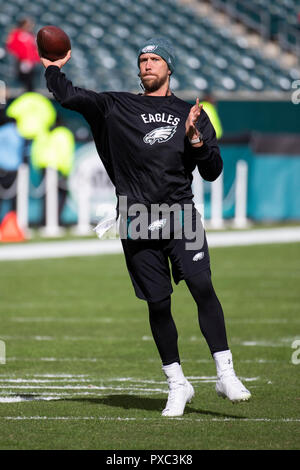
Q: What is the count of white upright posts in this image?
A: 6